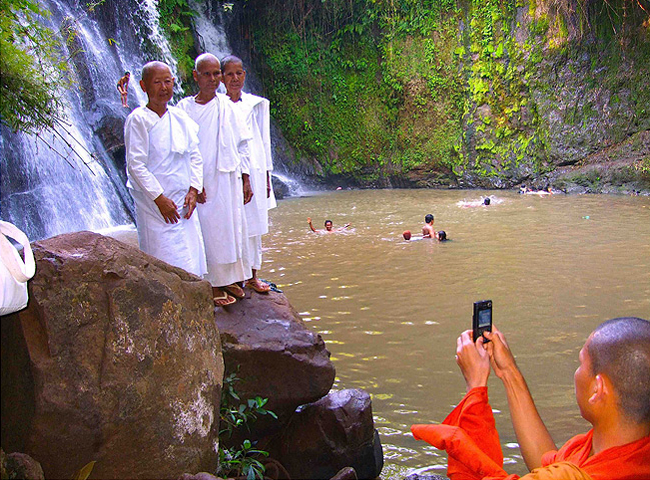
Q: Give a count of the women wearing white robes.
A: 3